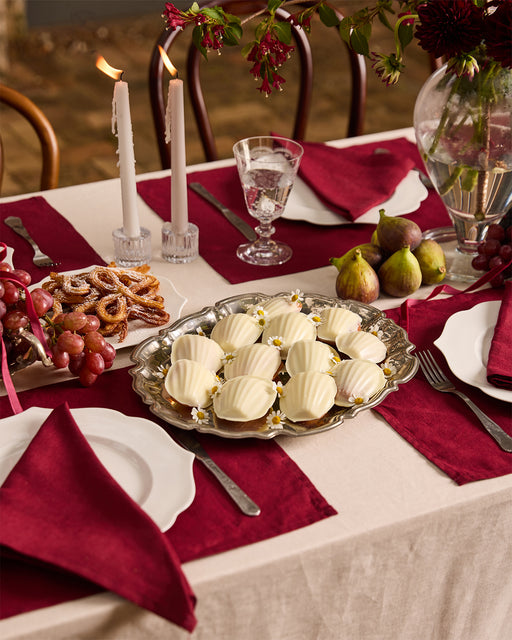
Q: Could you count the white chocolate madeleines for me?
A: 12